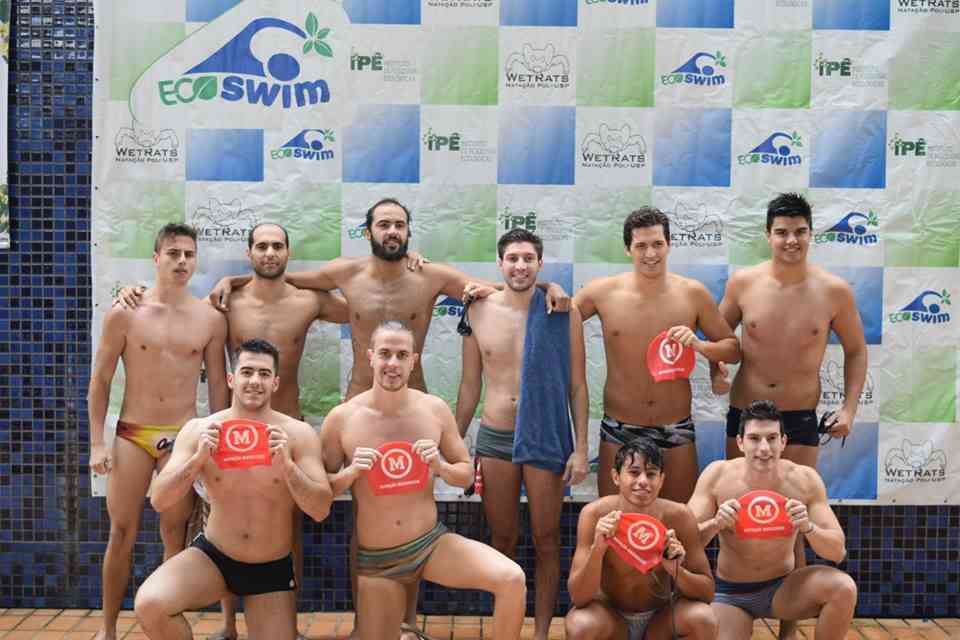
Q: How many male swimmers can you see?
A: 10